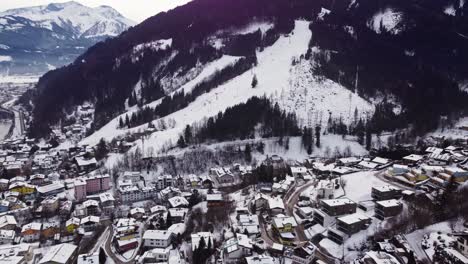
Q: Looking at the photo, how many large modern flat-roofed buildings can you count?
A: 4